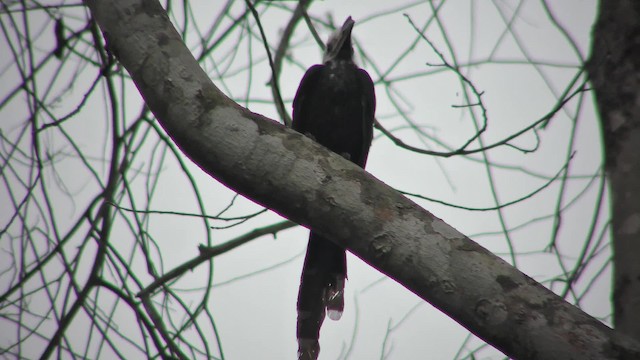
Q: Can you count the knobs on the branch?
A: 3